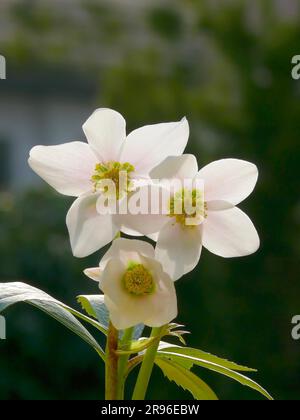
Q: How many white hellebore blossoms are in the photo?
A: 3